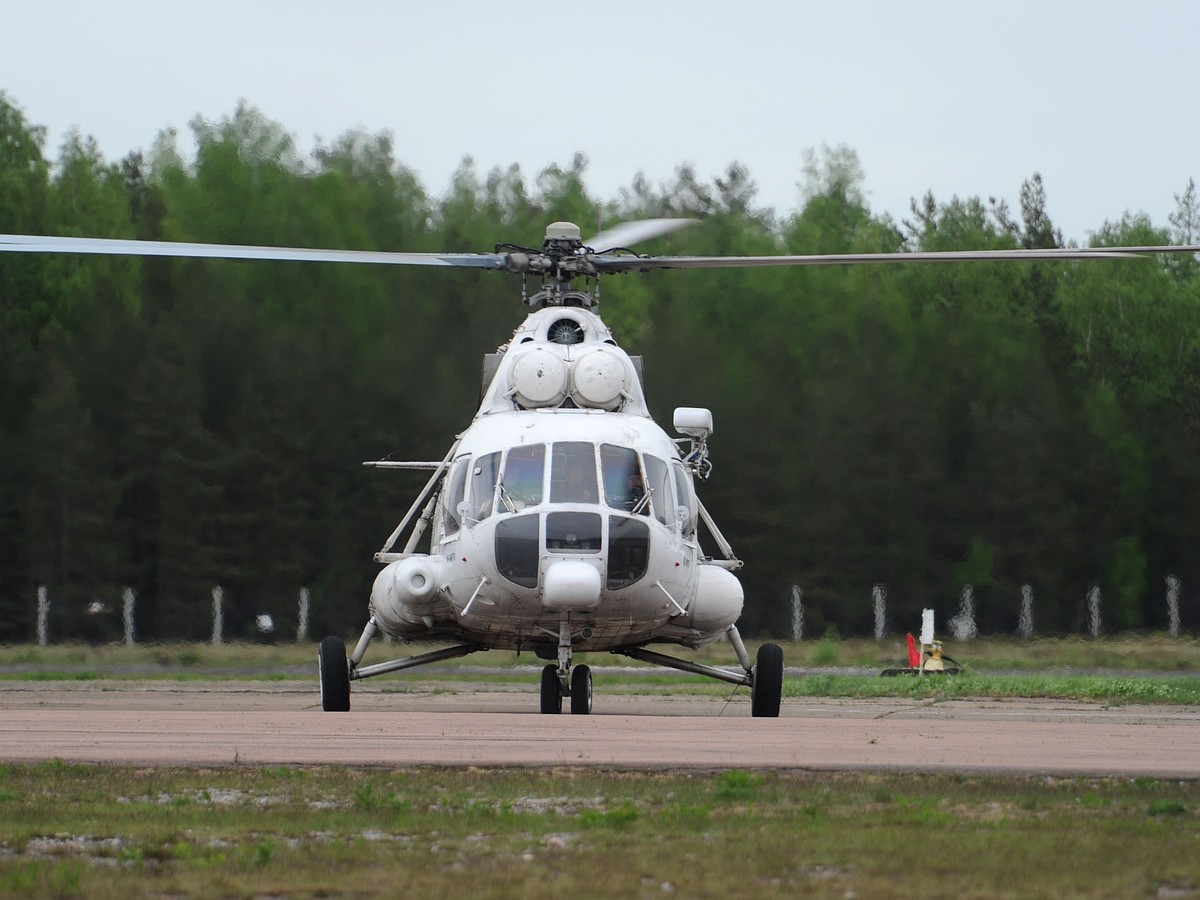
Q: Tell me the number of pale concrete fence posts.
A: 10